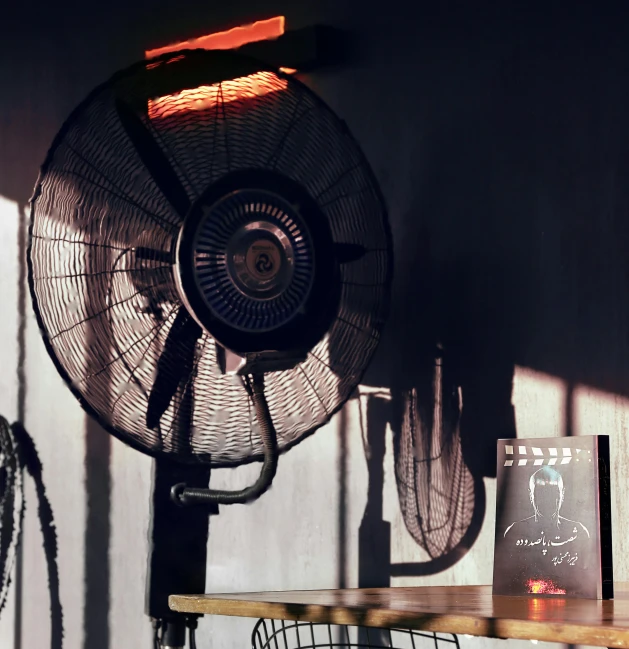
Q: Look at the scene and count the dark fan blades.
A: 3